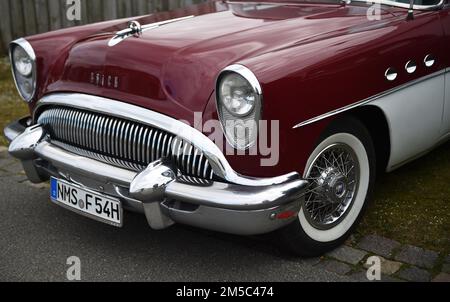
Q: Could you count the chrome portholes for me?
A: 3